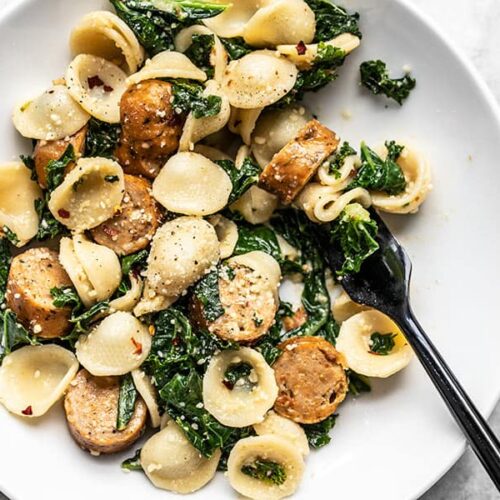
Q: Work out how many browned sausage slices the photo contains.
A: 8